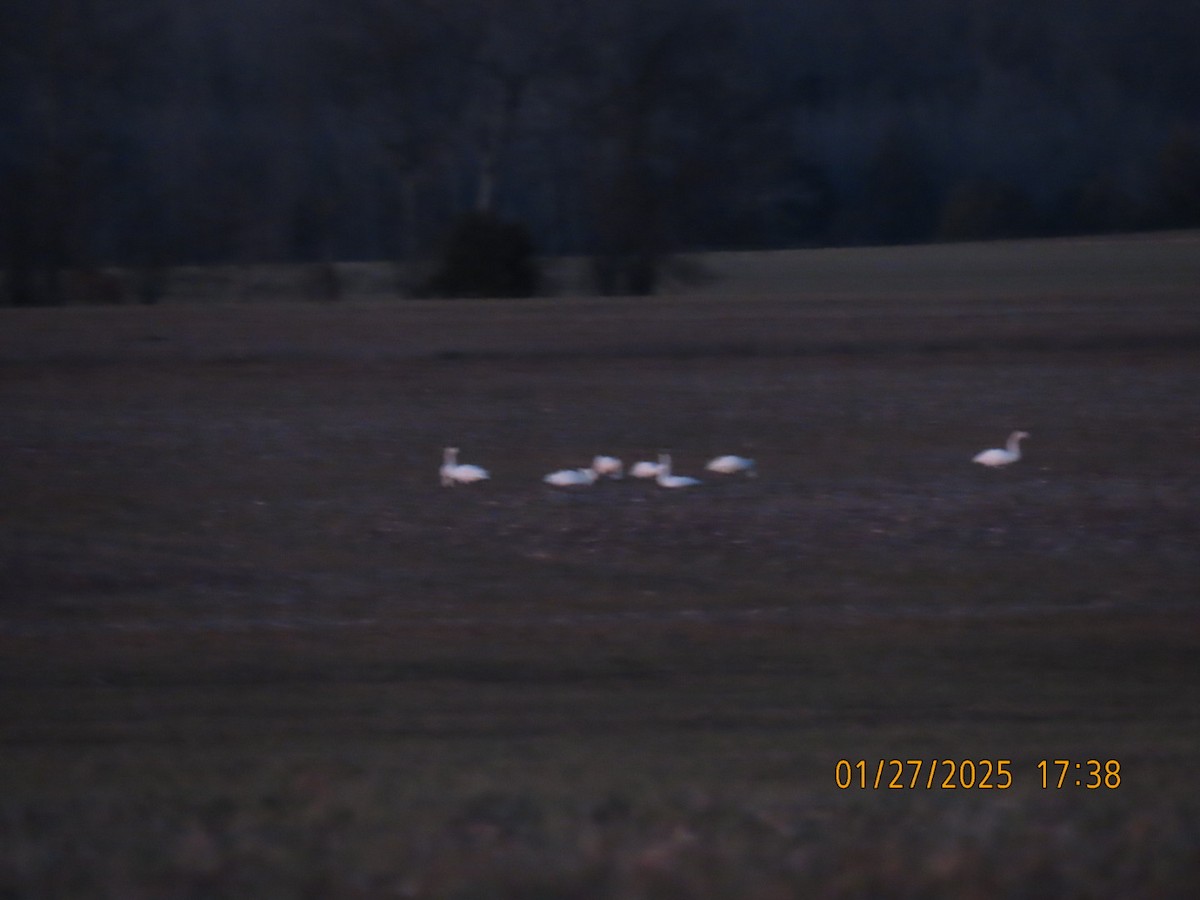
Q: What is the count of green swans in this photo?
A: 0